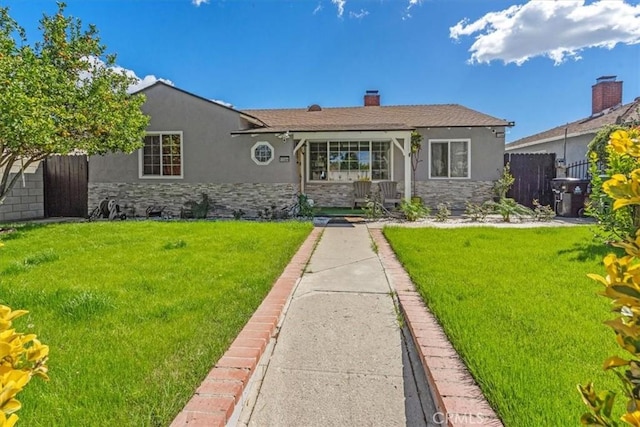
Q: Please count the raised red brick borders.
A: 2